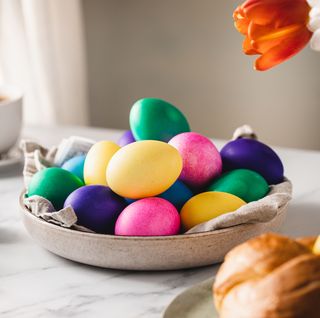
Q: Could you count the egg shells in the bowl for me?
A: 13